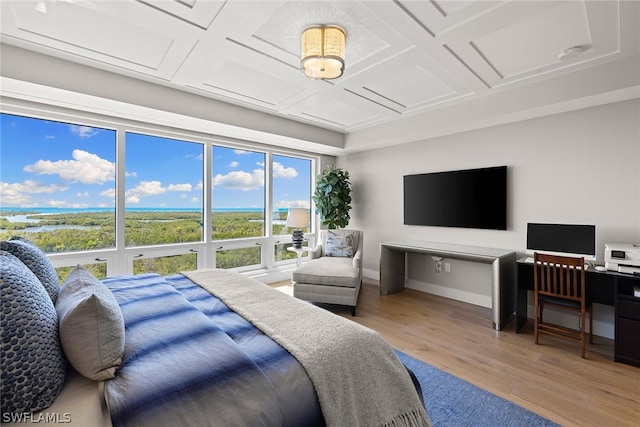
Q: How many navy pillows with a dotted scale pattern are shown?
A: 2